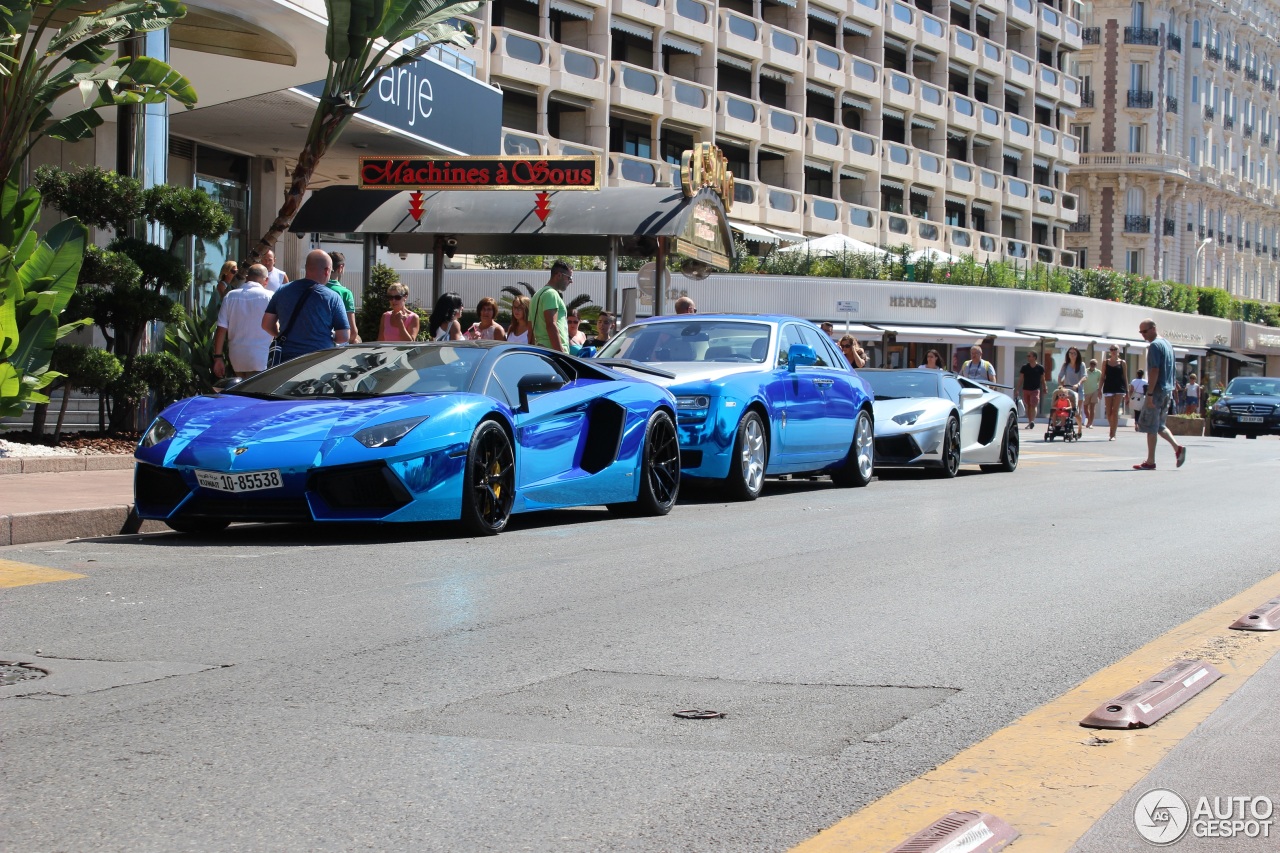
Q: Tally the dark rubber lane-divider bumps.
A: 3